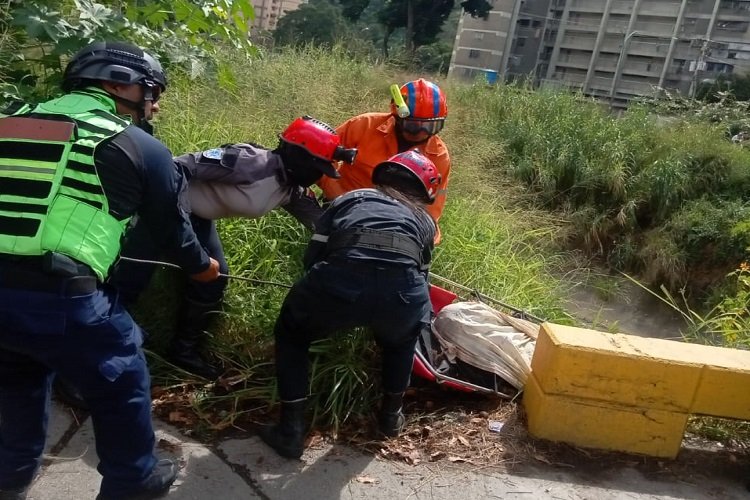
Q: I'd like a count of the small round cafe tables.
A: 0